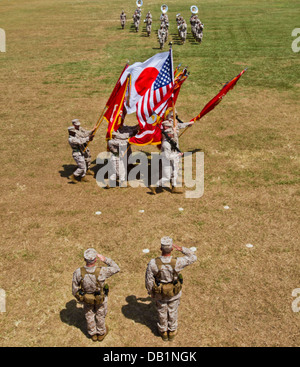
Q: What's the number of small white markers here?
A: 7